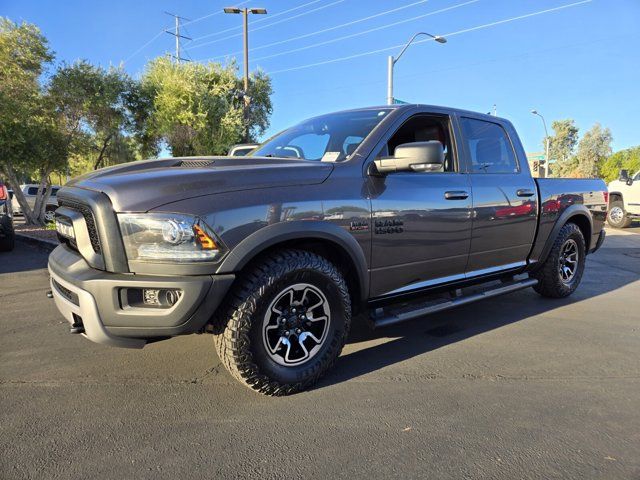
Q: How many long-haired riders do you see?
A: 0